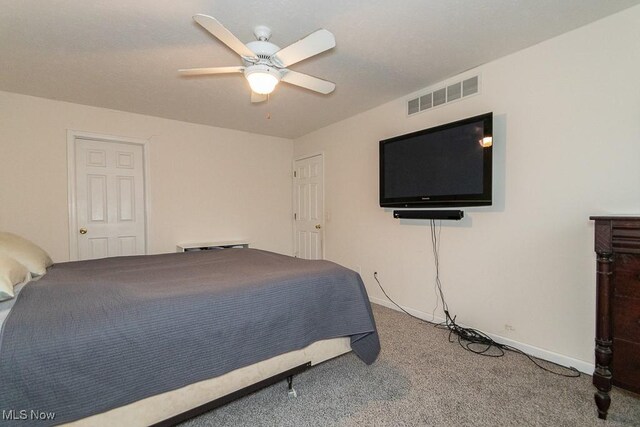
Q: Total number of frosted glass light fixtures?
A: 1